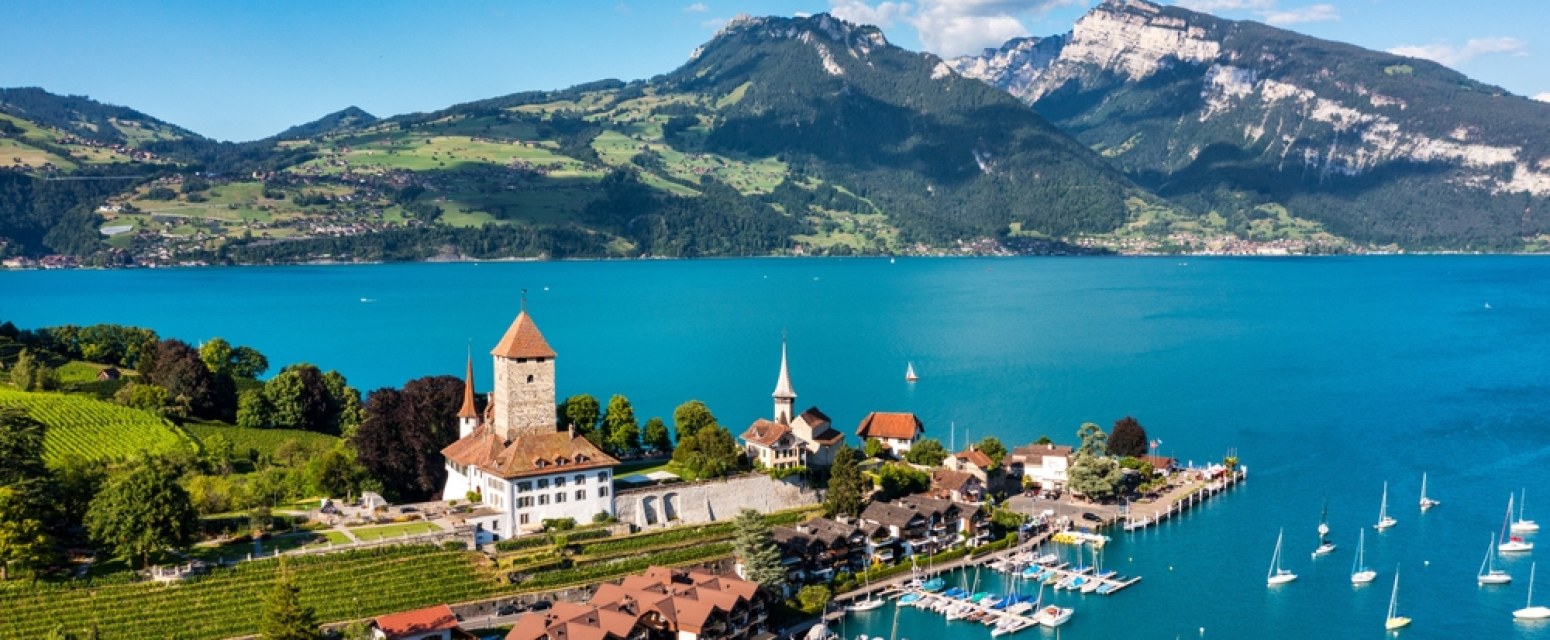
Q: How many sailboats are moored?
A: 11